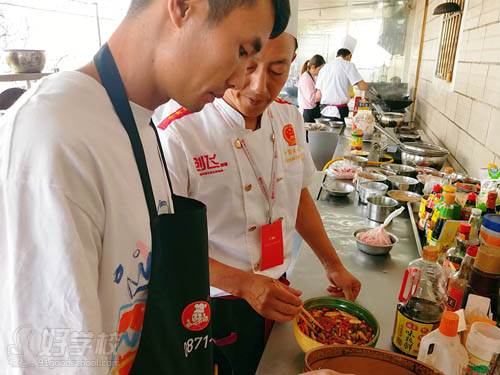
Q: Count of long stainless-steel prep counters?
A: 1